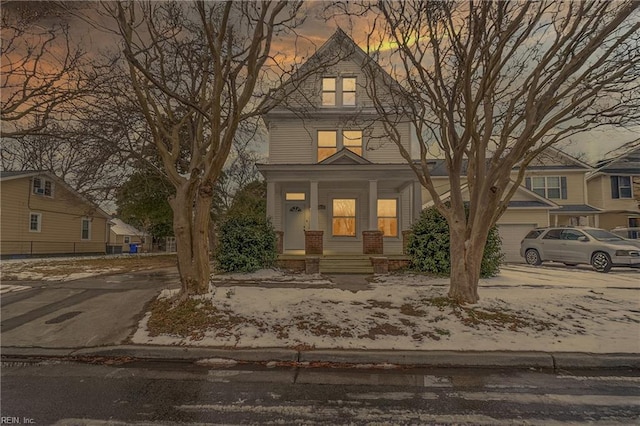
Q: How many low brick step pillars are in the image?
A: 2